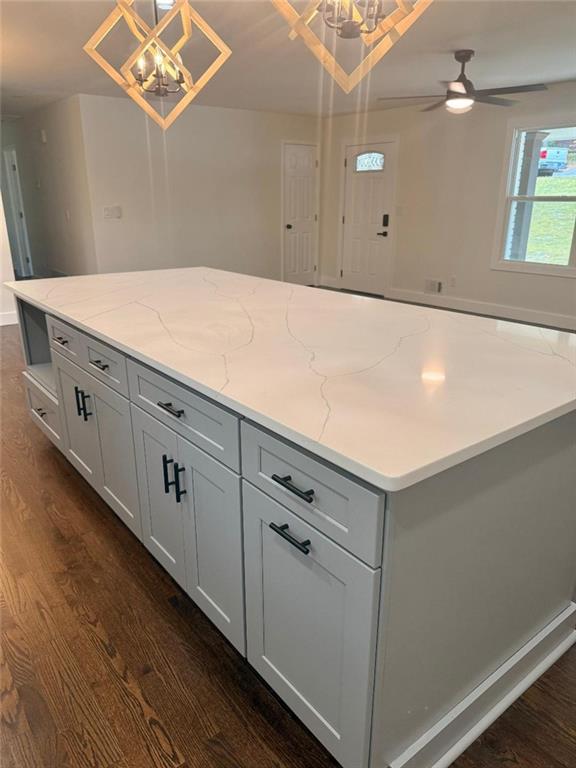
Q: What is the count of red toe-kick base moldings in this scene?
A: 0